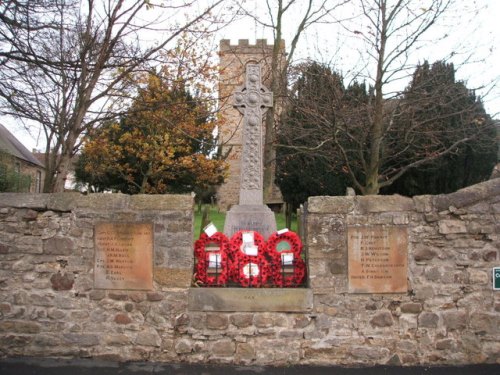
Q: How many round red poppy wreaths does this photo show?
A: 6